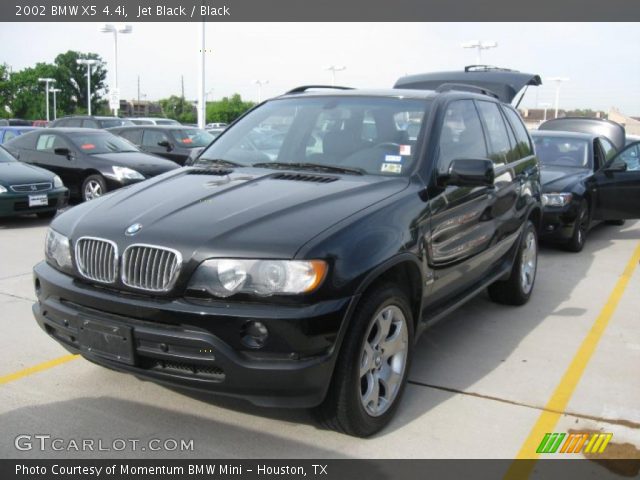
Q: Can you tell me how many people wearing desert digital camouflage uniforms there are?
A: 0